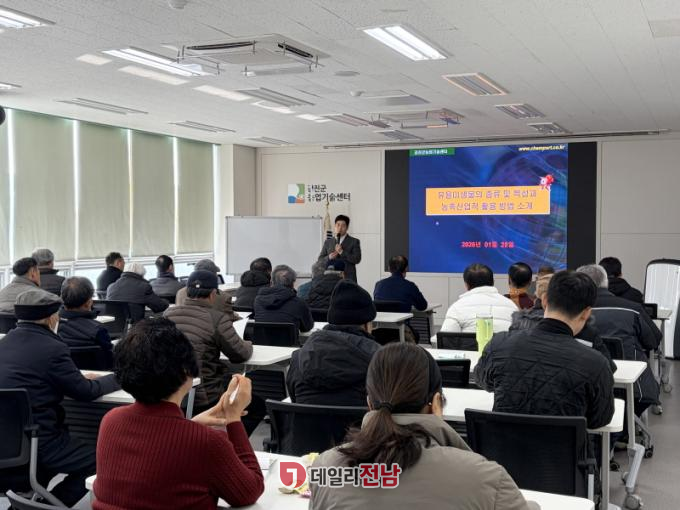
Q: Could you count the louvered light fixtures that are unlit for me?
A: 9